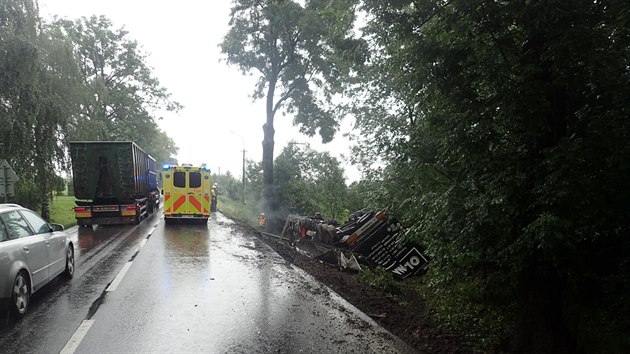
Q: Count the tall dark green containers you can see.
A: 1